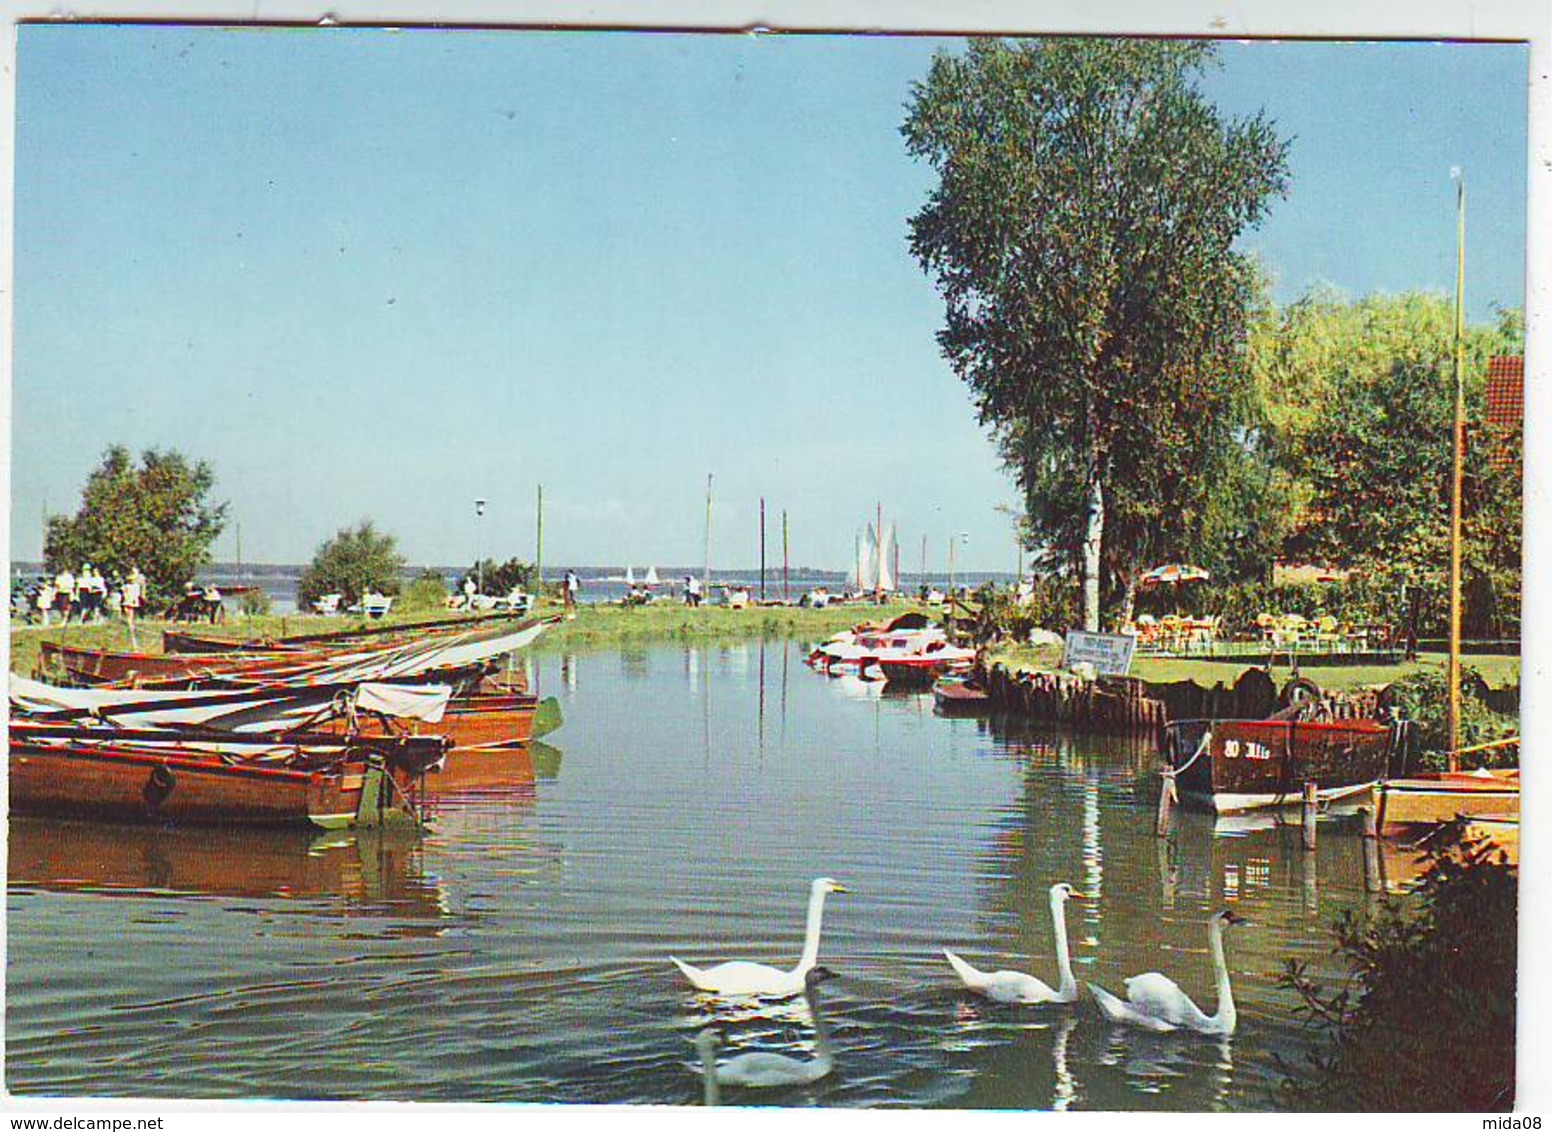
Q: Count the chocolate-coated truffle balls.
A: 0